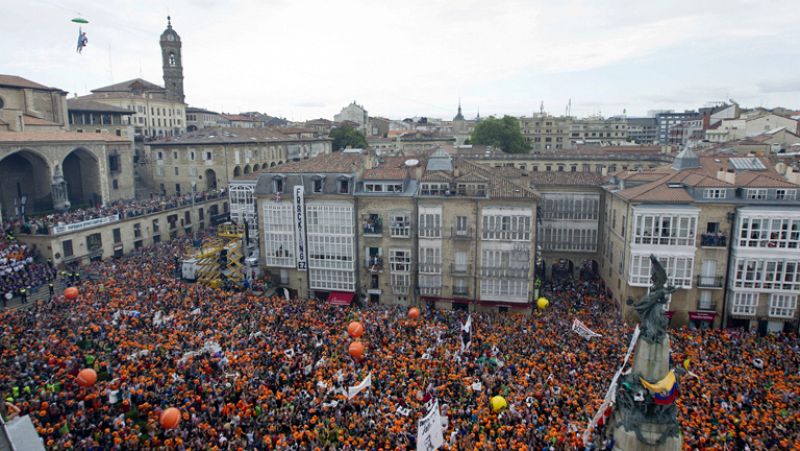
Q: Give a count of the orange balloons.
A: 6